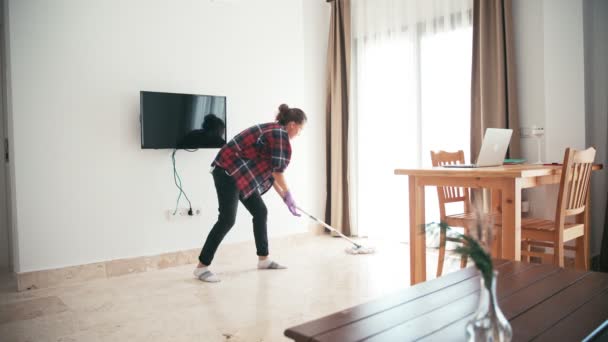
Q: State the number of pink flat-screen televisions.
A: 0